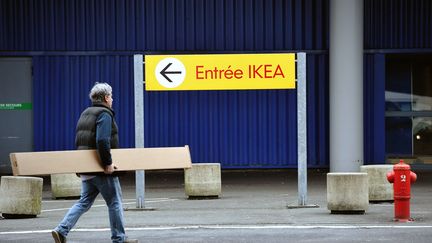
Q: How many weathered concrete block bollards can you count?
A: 5